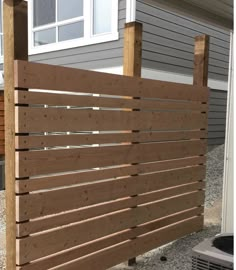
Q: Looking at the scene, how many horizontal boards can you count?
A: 11